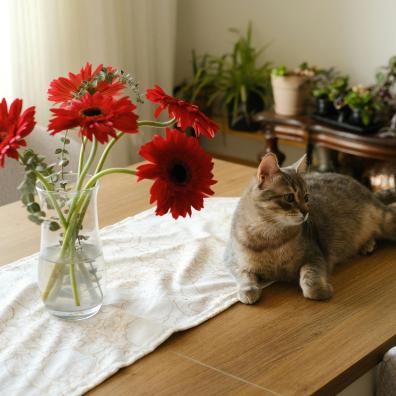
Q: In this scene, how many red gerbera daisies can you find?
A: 5